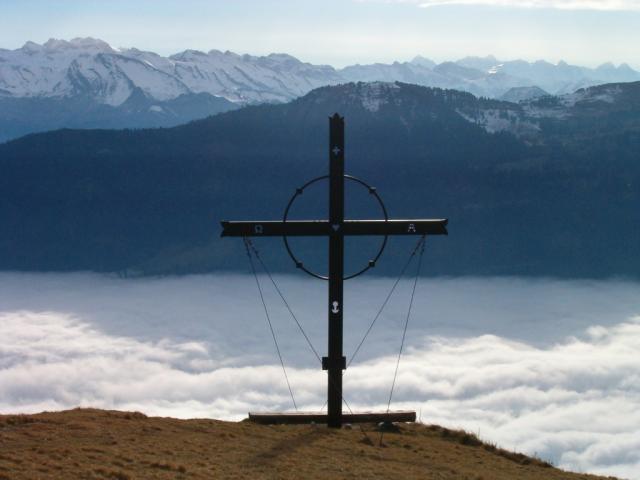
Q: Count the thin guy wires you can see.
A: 4